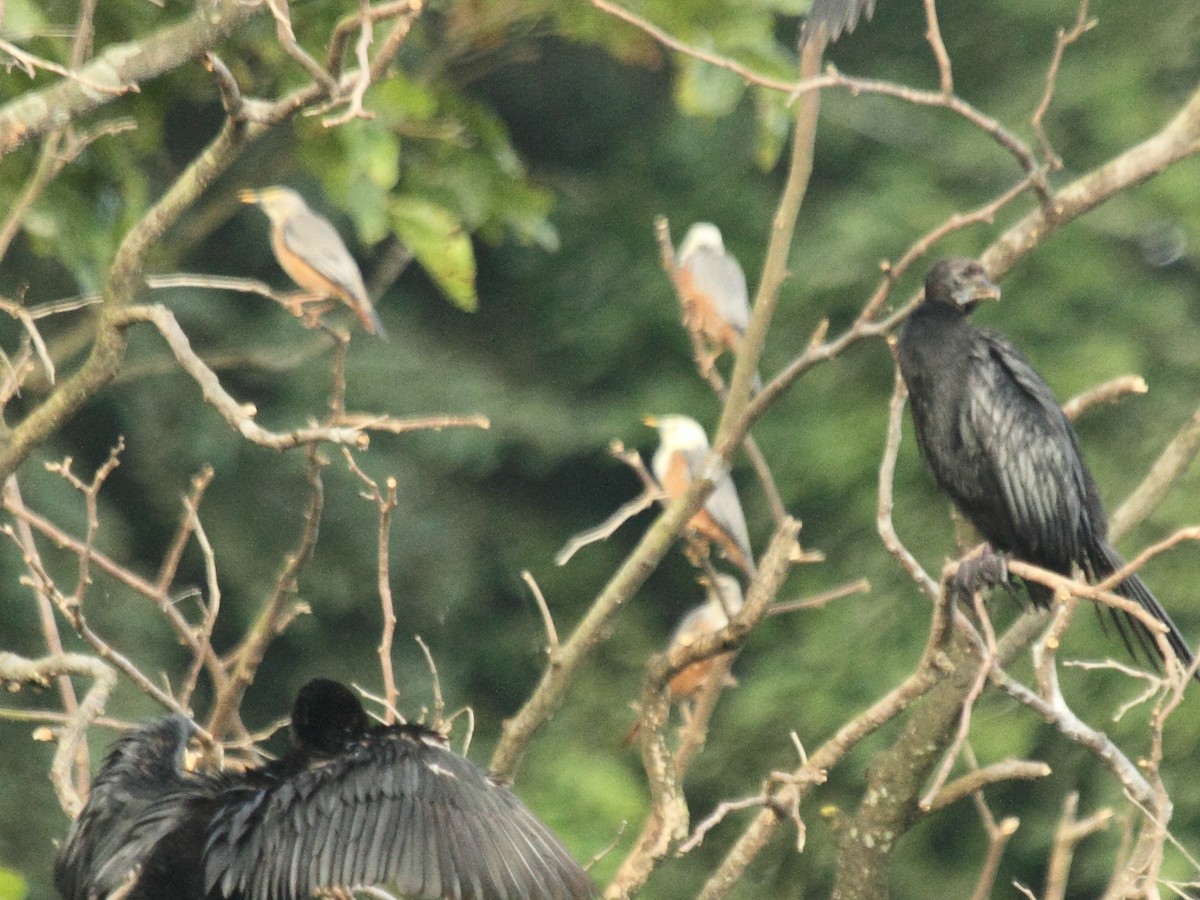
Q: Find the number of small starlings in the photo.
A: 4